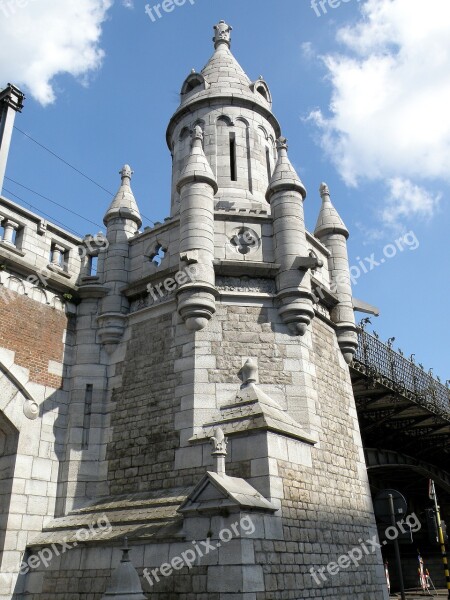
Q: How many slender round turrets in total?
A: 4